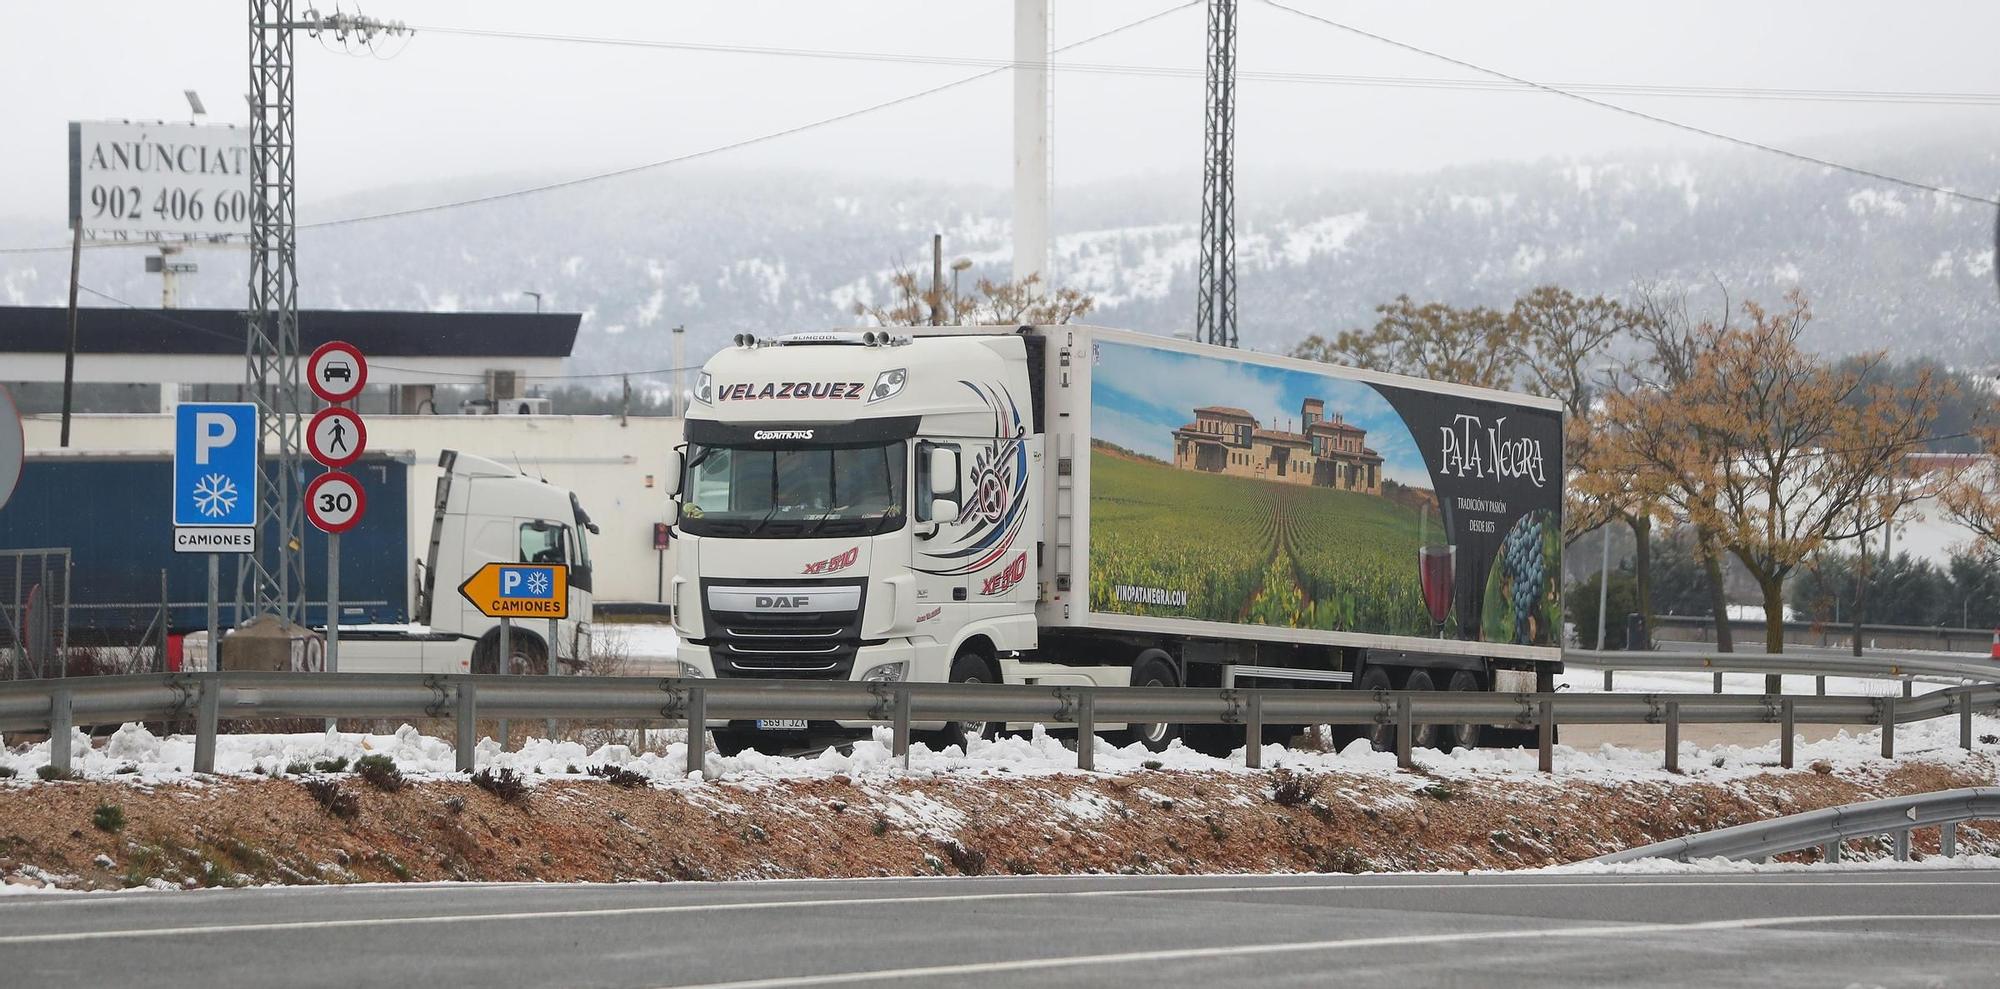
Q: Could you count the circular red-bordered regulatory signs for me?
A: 3